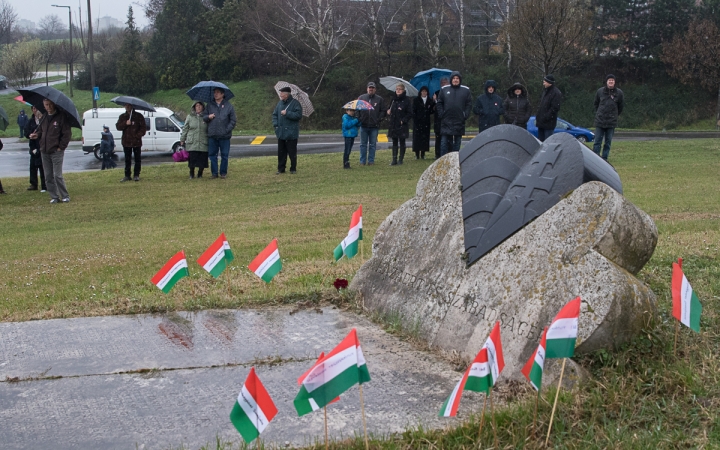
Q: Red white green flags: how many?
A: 12